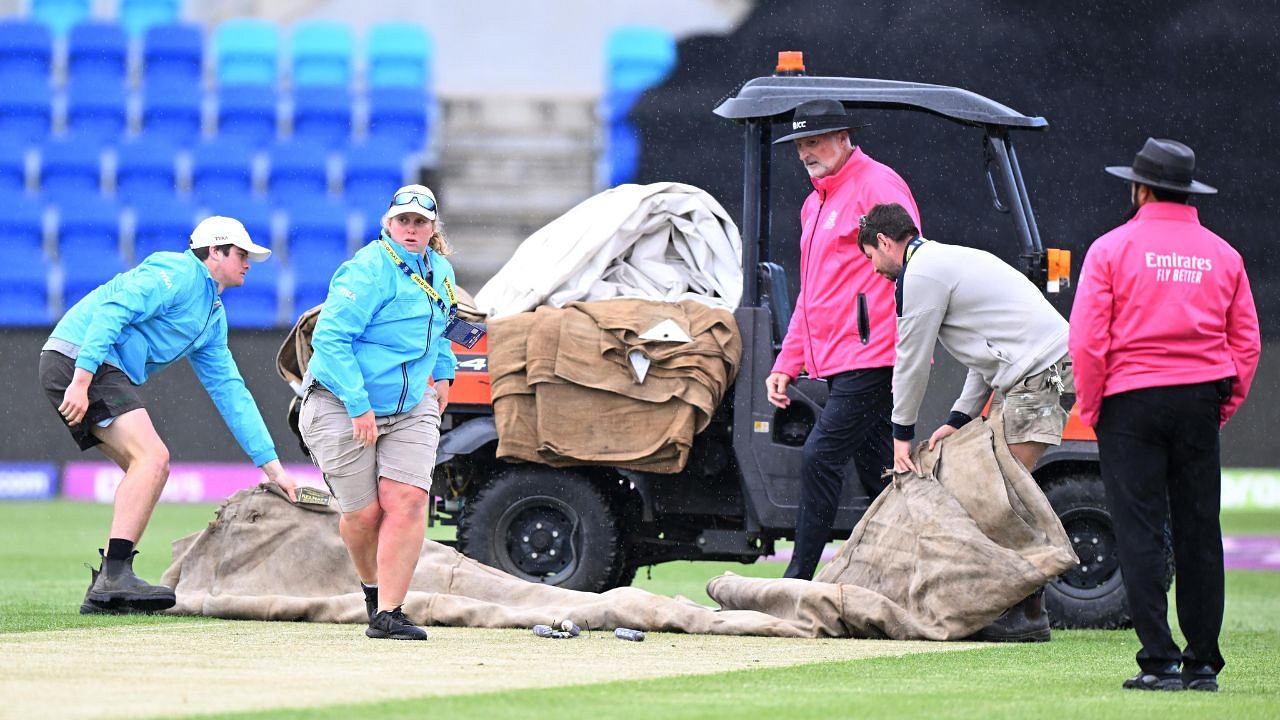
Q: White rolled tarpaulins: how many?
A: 1